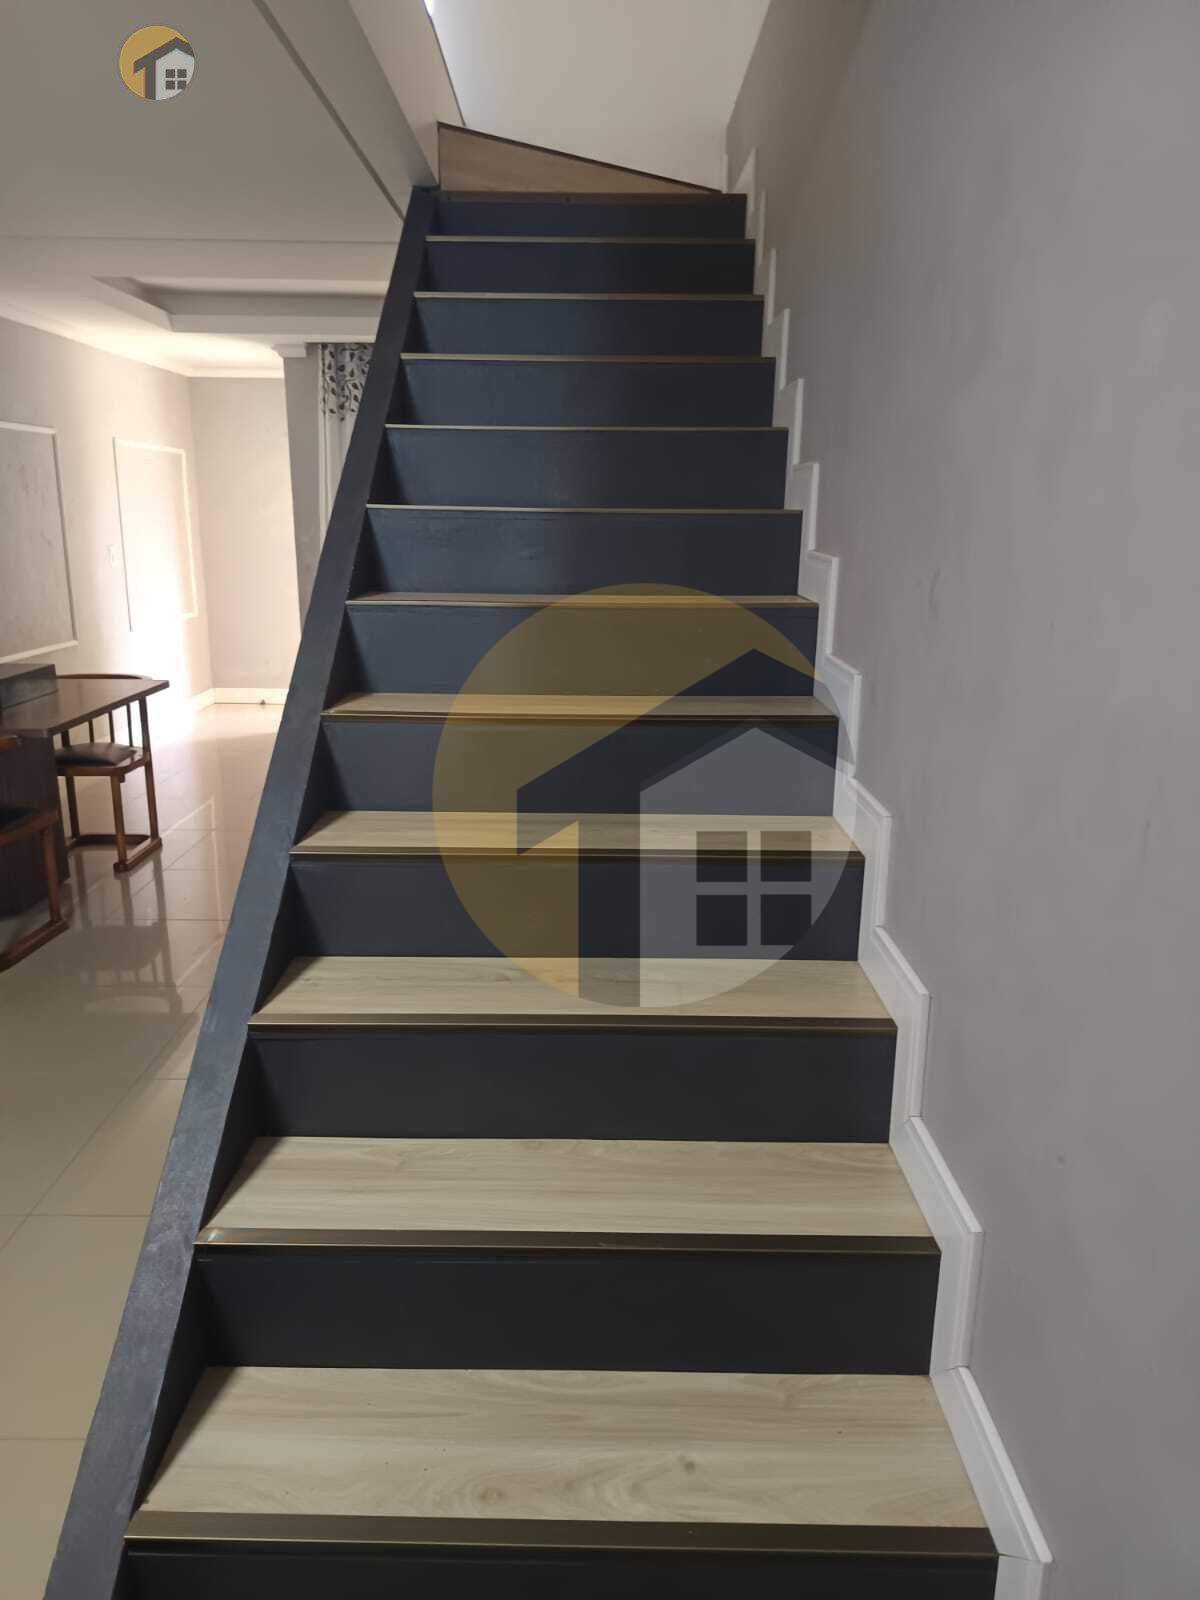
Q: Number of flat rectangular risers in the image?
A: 12